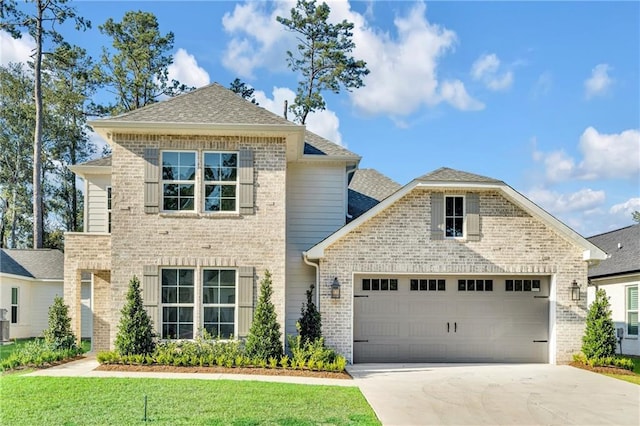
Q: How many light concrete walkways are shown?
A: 1